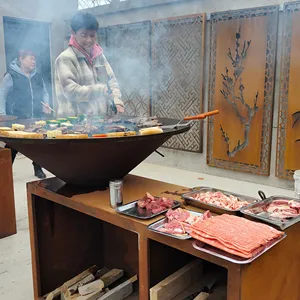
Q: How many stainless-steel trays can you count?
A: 5